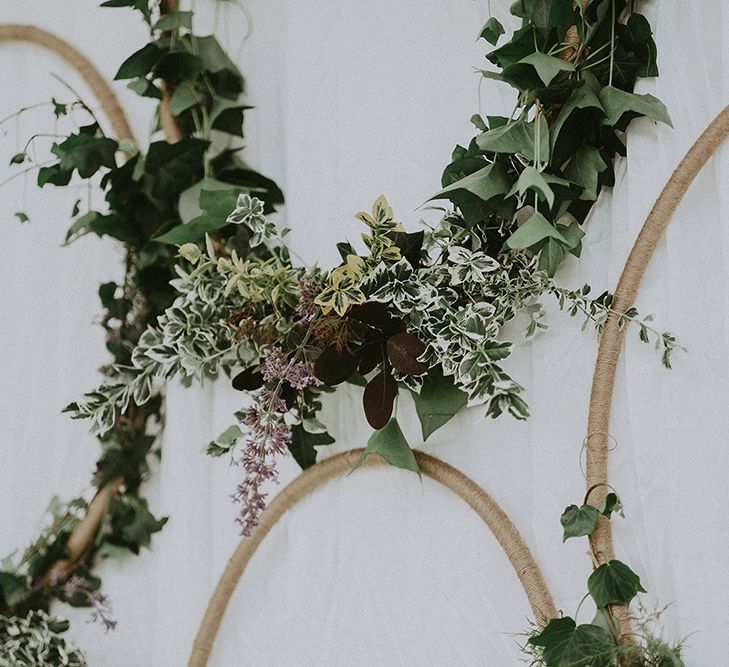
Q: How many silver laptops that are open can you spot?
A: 0